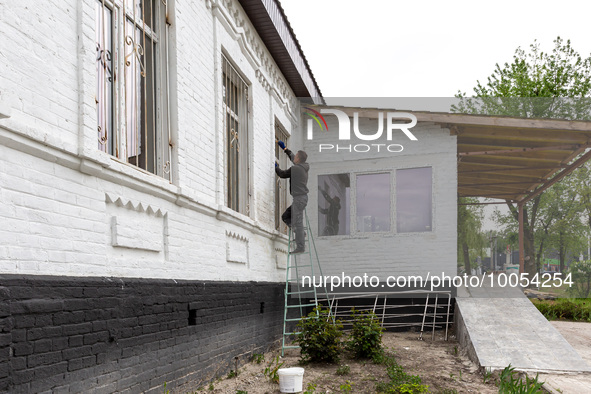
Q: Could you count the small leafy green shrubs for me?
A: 2